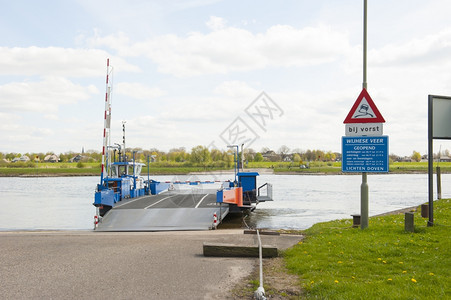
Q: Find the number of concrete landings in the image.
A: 1